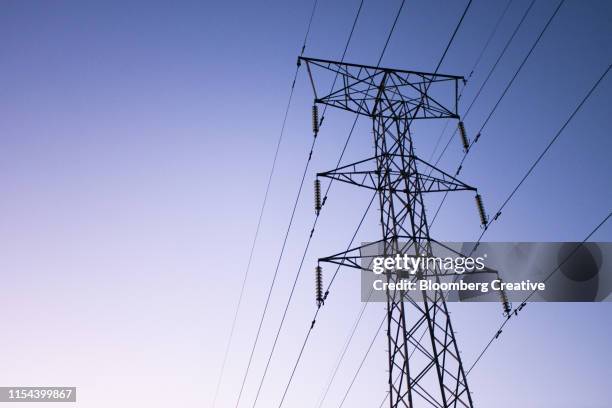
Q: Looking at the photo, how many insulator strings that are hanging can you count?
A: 6